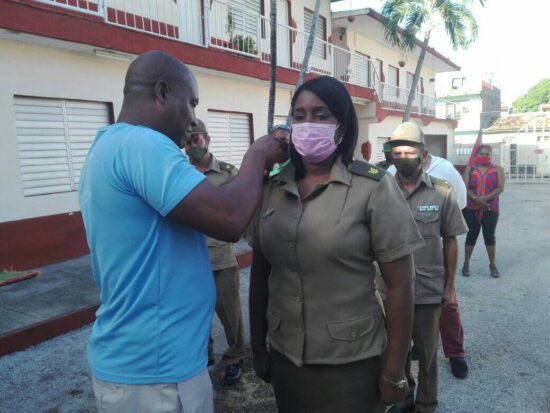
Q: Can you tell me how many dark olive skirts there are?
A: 1